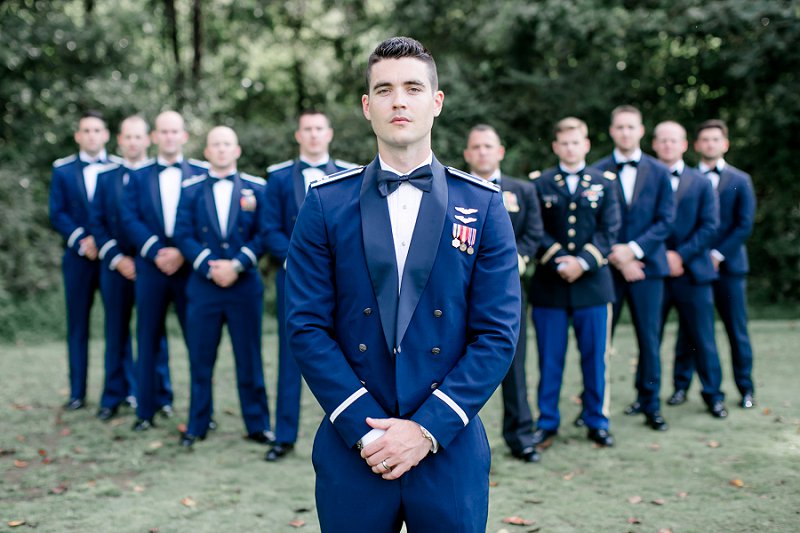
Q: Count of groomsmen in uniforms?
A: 7